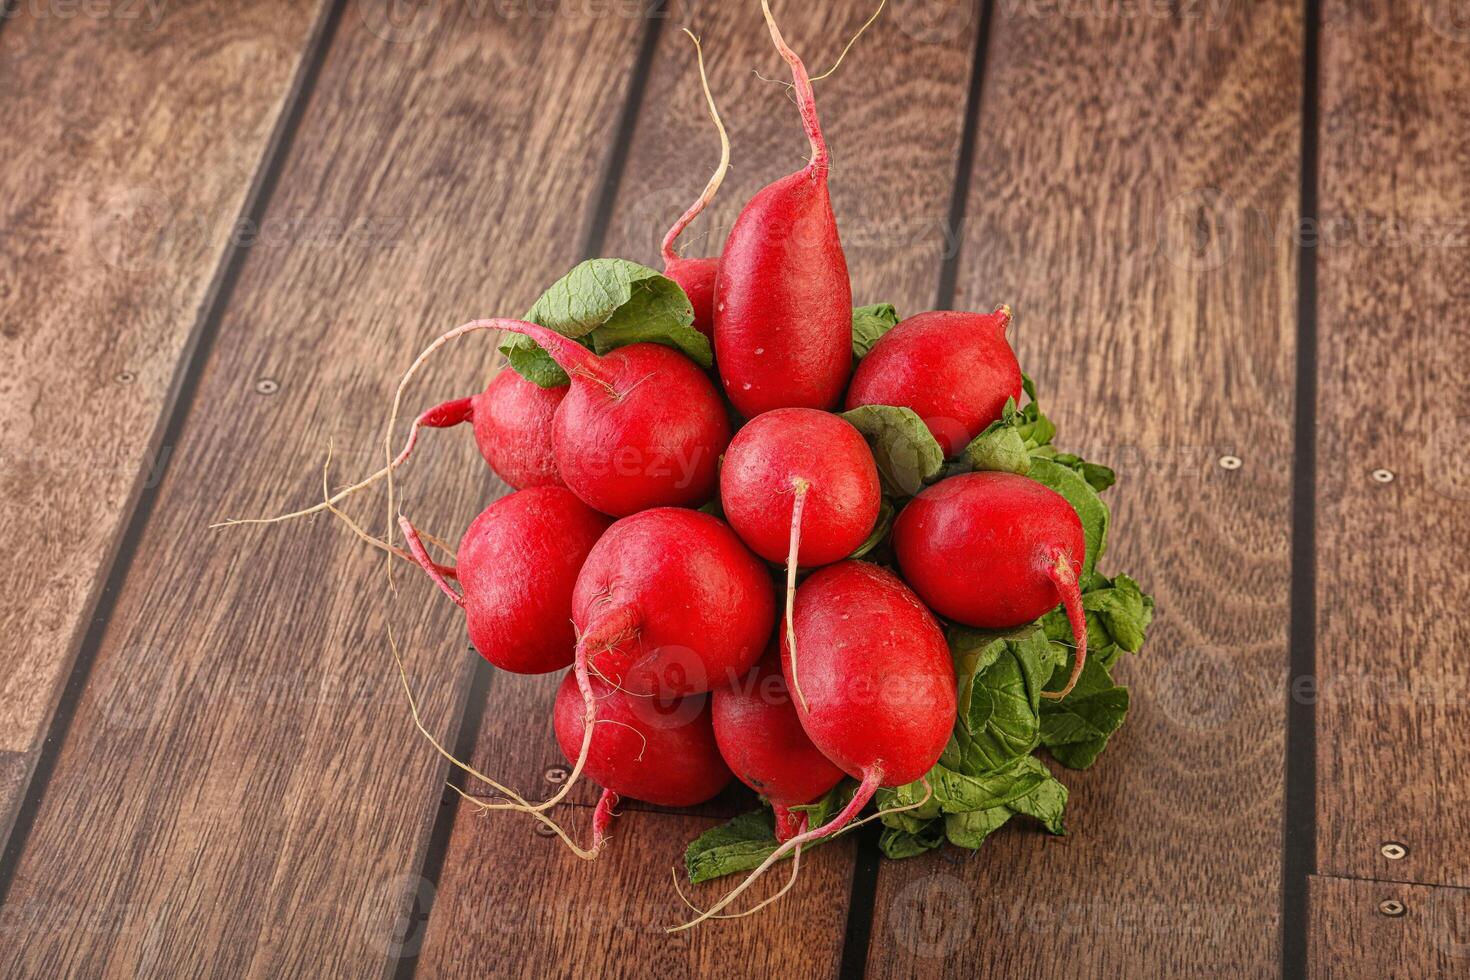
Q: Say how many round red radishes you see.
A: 12